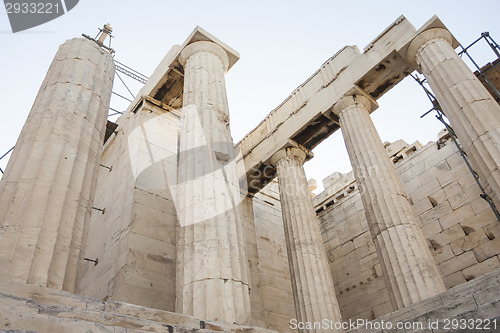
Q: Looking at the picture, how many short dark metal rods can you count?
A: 3